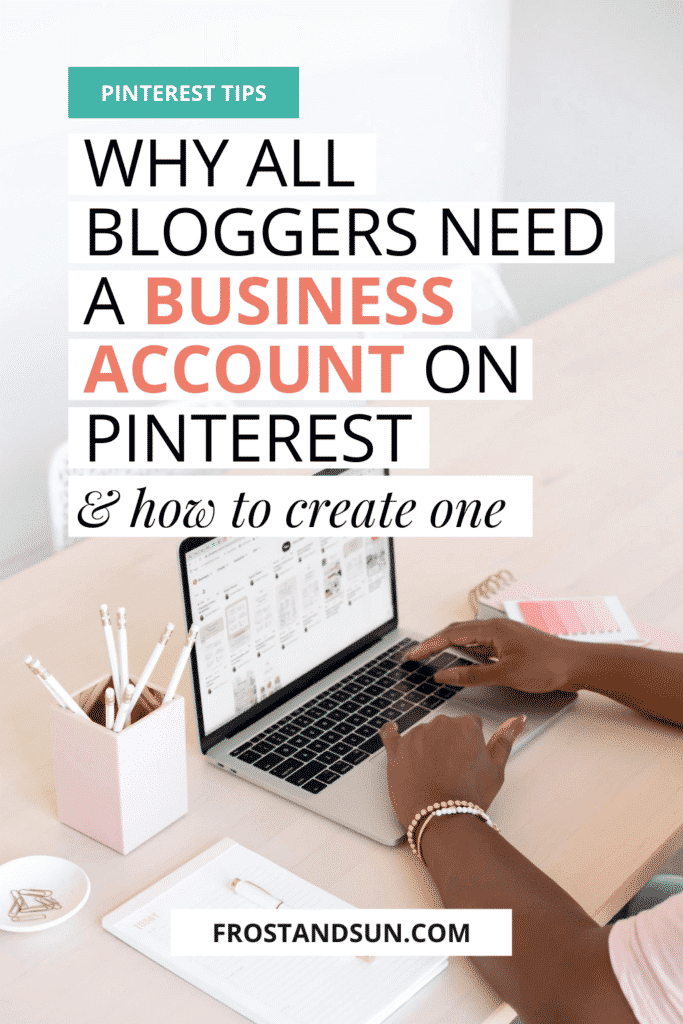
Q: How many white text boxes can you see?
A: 7